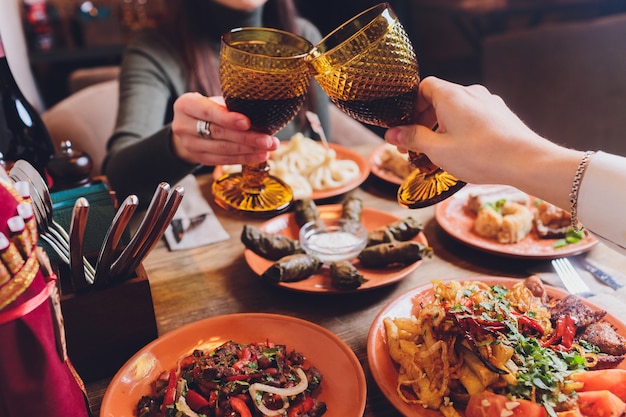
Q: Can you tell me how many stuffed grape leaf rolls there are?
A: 7